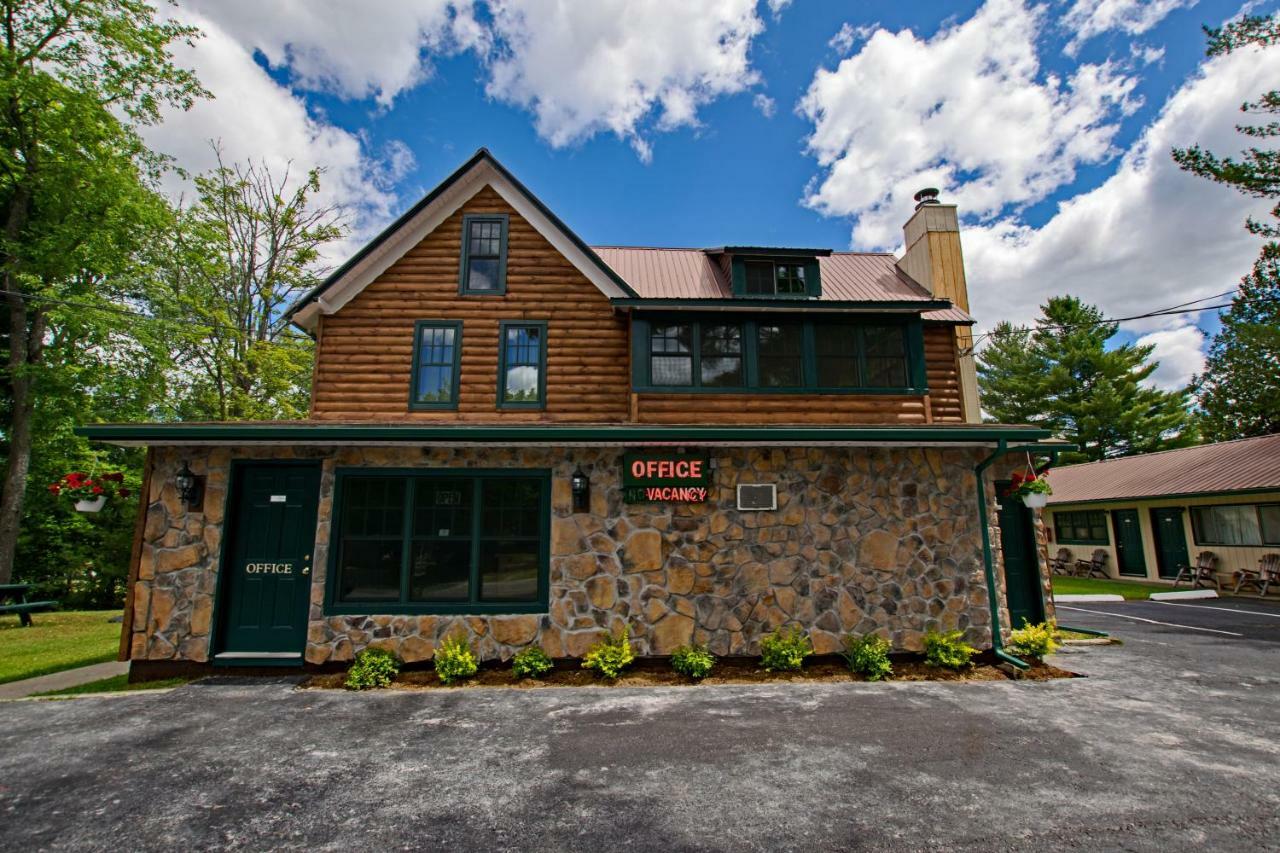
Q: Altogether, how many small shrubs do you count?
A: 9